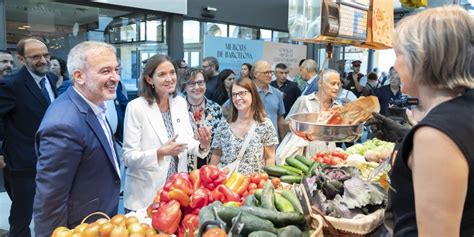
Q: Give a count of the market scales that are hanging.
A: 1